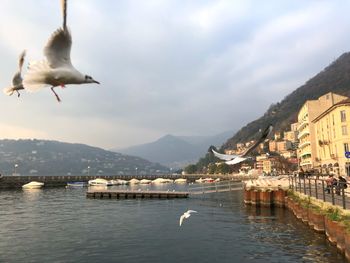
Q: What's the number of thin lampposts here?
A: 4